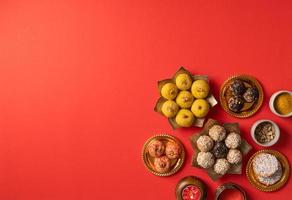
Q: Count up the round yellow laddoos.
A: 7